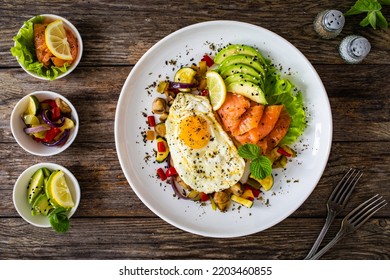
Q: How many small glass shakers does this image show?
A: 2